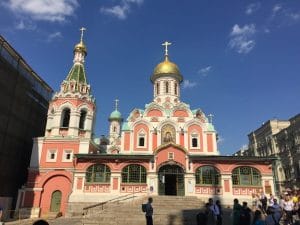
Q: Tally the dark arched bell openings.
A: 2